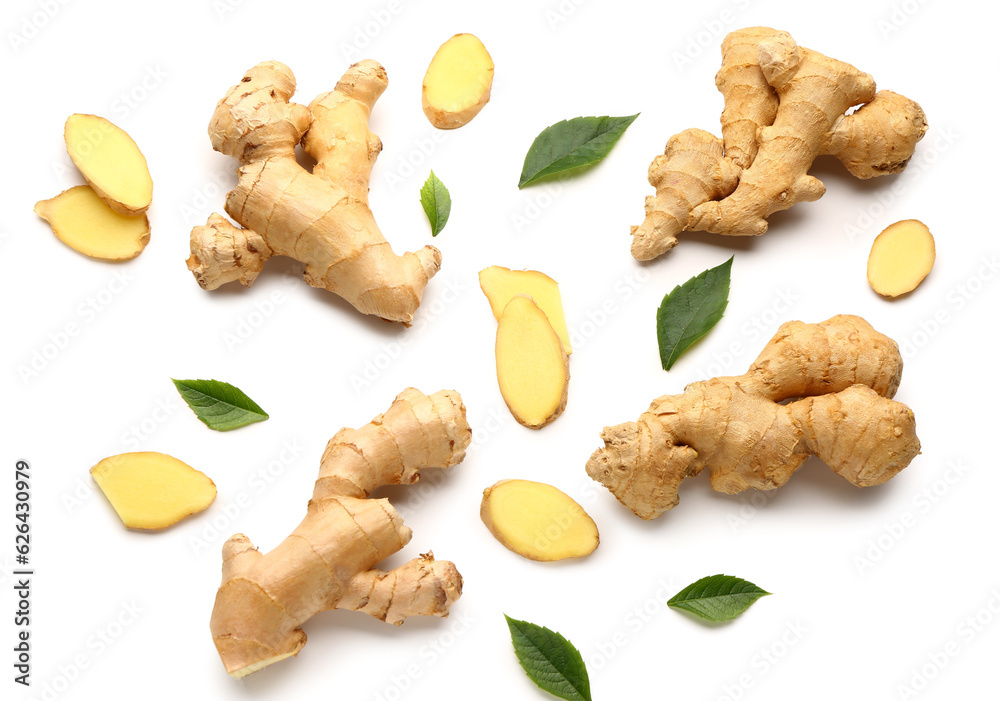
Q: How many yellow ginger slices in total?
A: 8